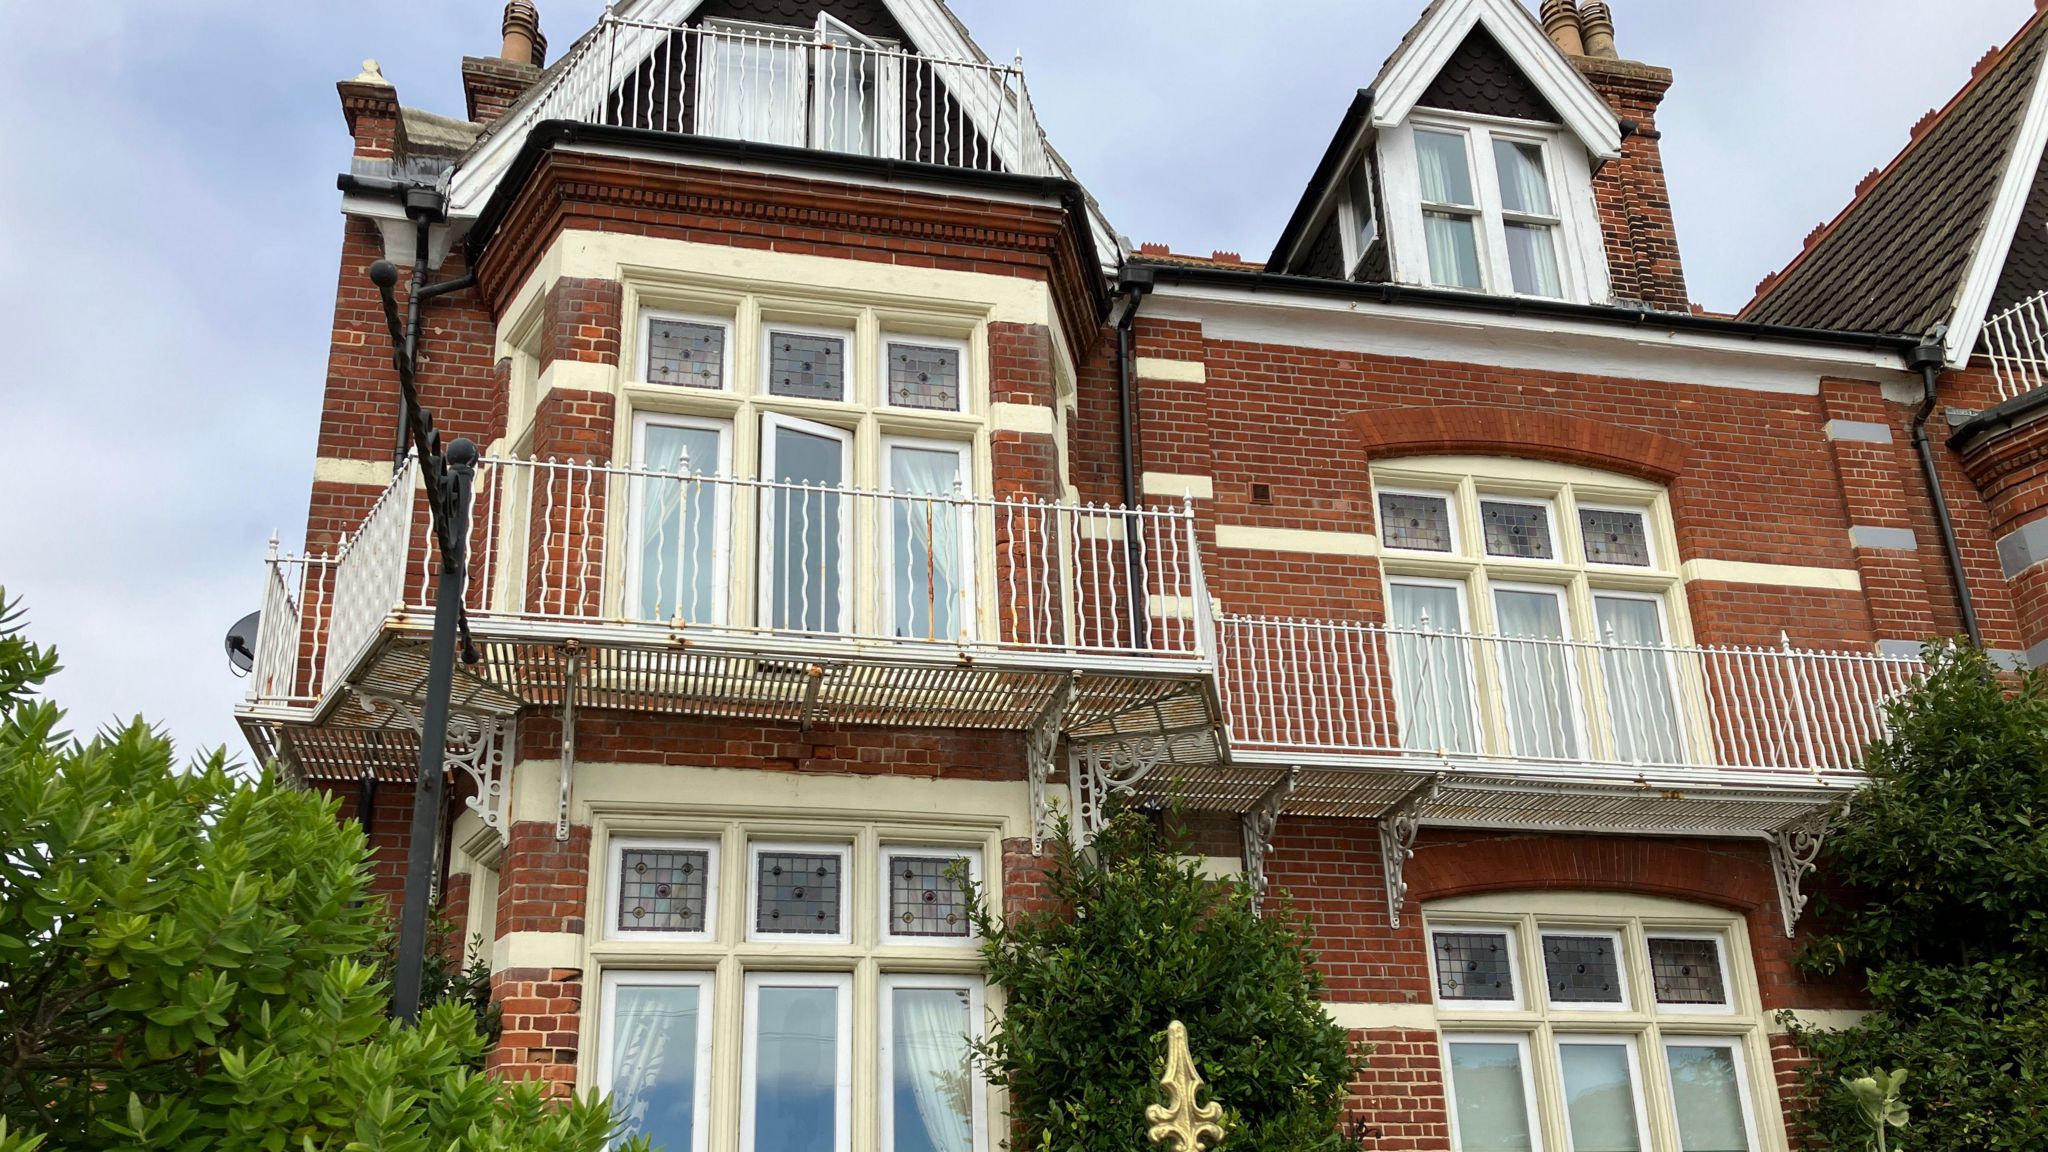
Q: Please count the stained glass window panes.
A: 12